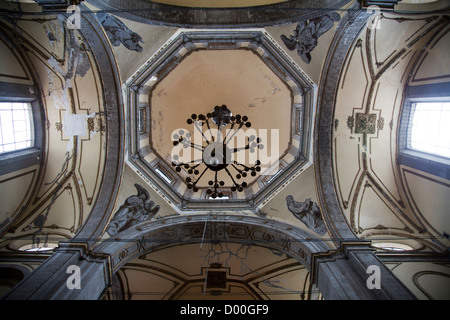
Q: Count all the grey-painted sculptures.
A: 4